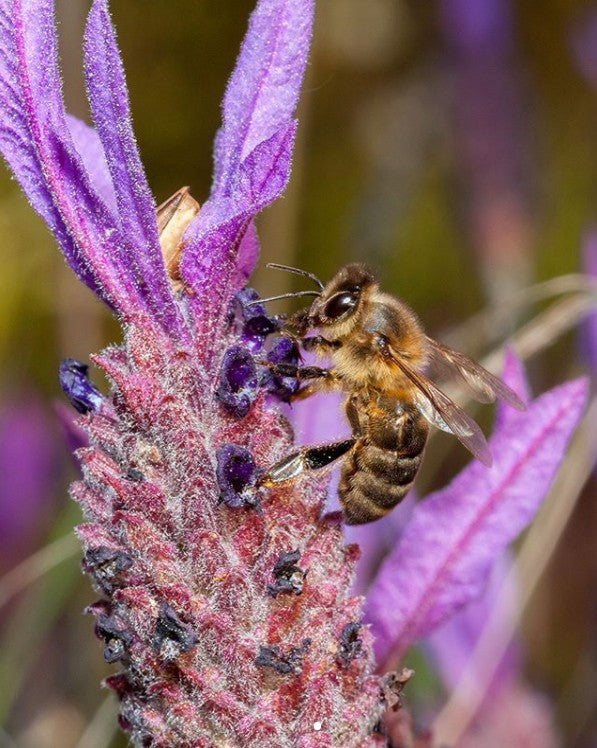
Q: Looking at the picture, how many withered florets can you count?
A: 6